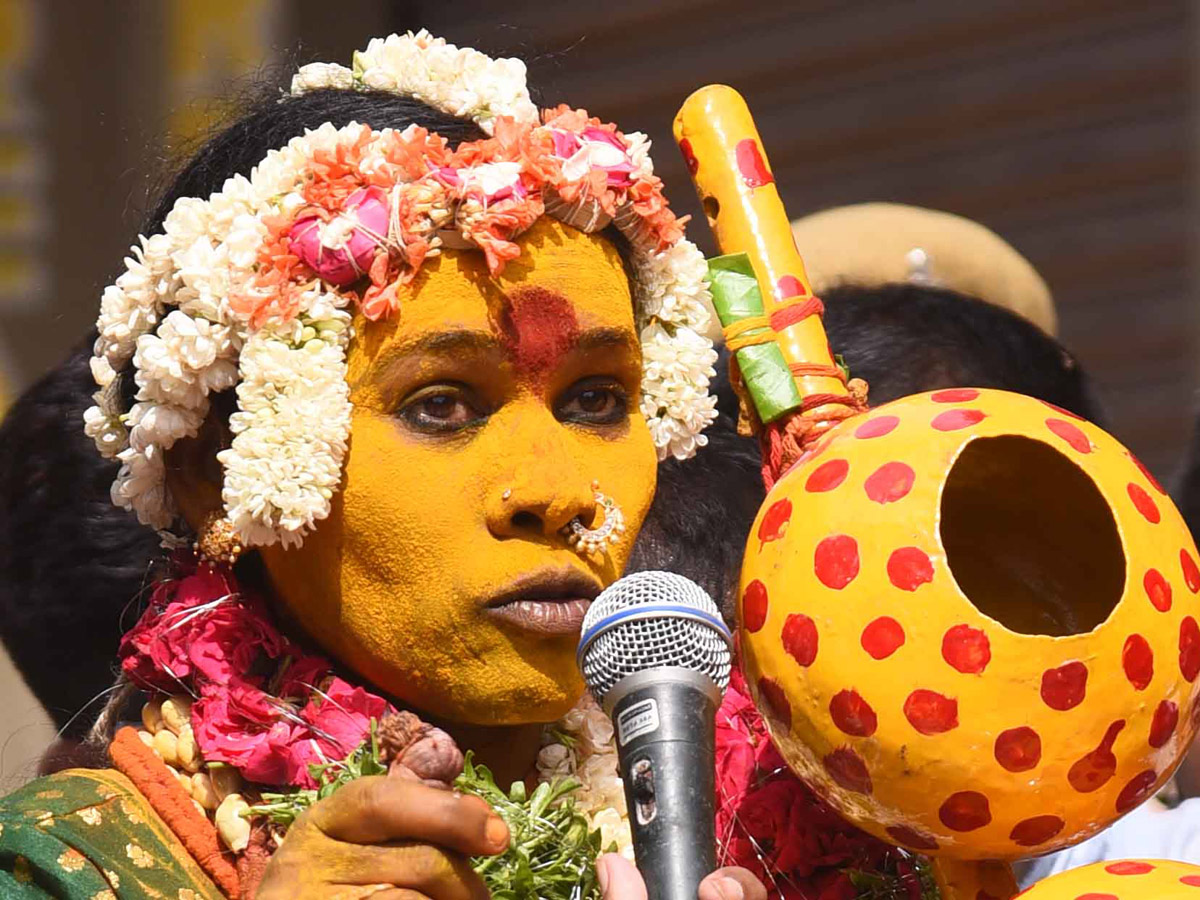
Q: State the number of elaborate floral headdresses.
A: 1